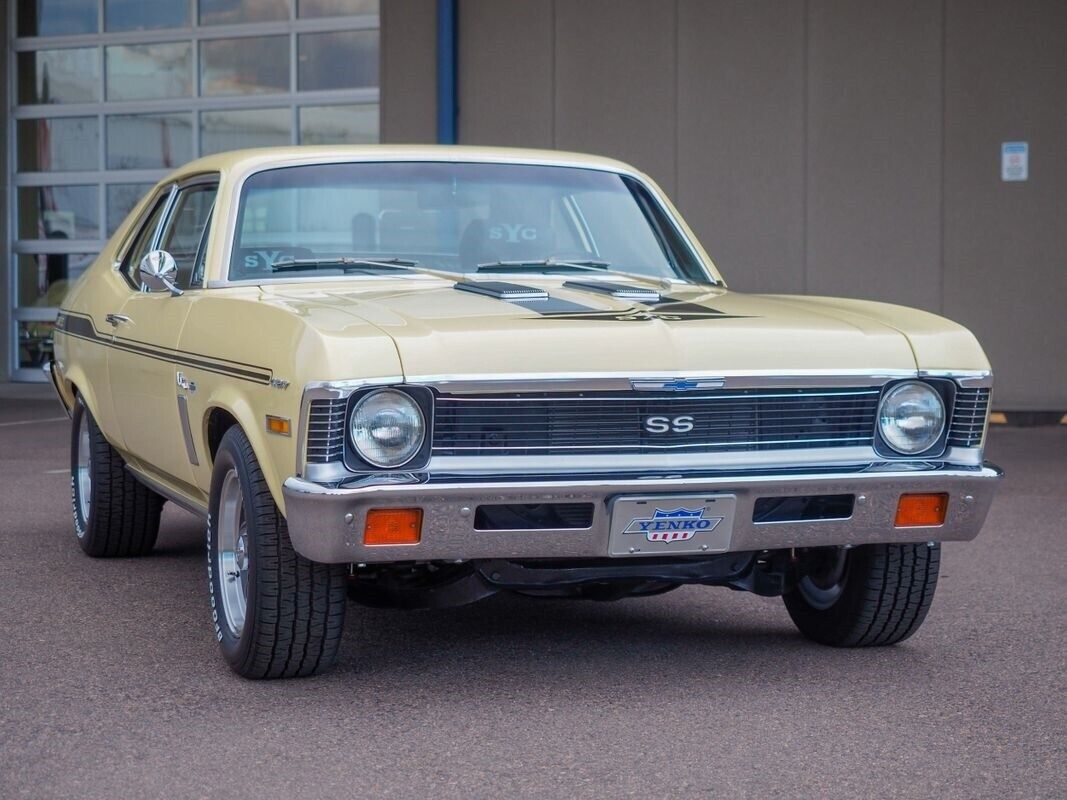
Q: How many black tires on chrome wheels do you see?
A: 3